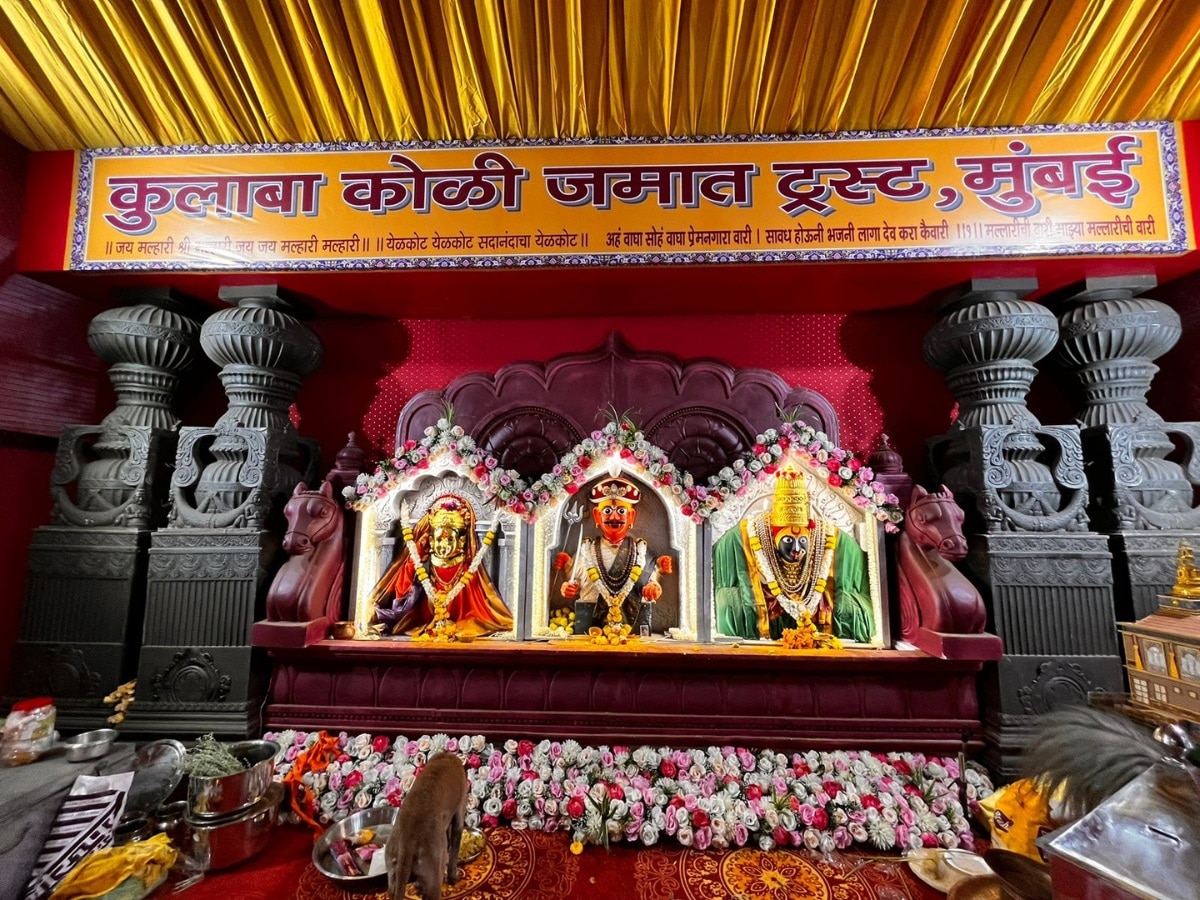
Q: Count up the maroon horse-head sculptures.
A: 2